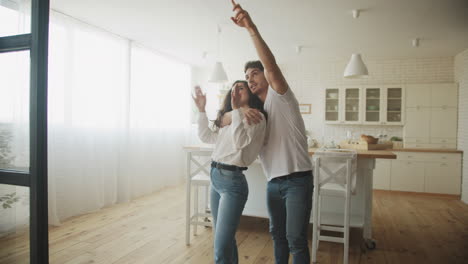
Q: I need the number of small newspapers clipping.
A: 0